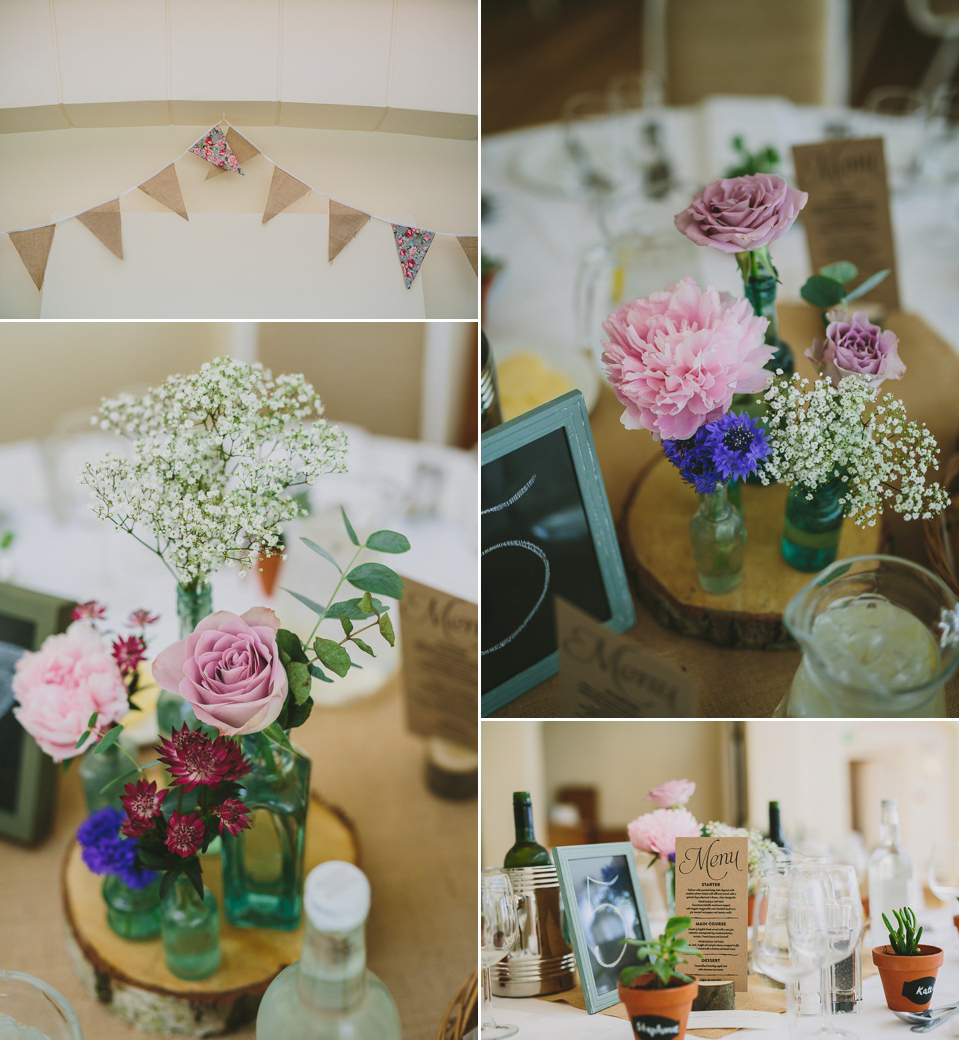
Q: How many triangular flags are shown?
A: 9